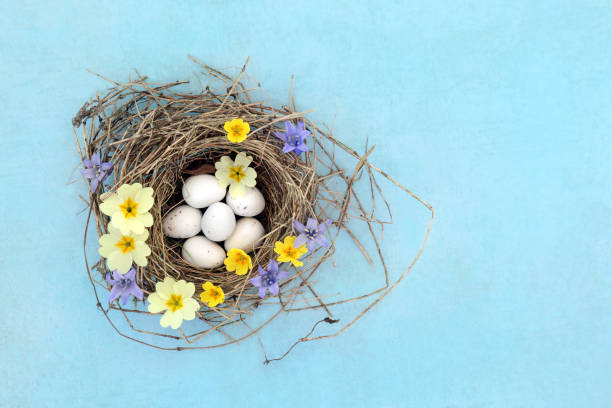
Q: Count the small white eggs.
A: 6